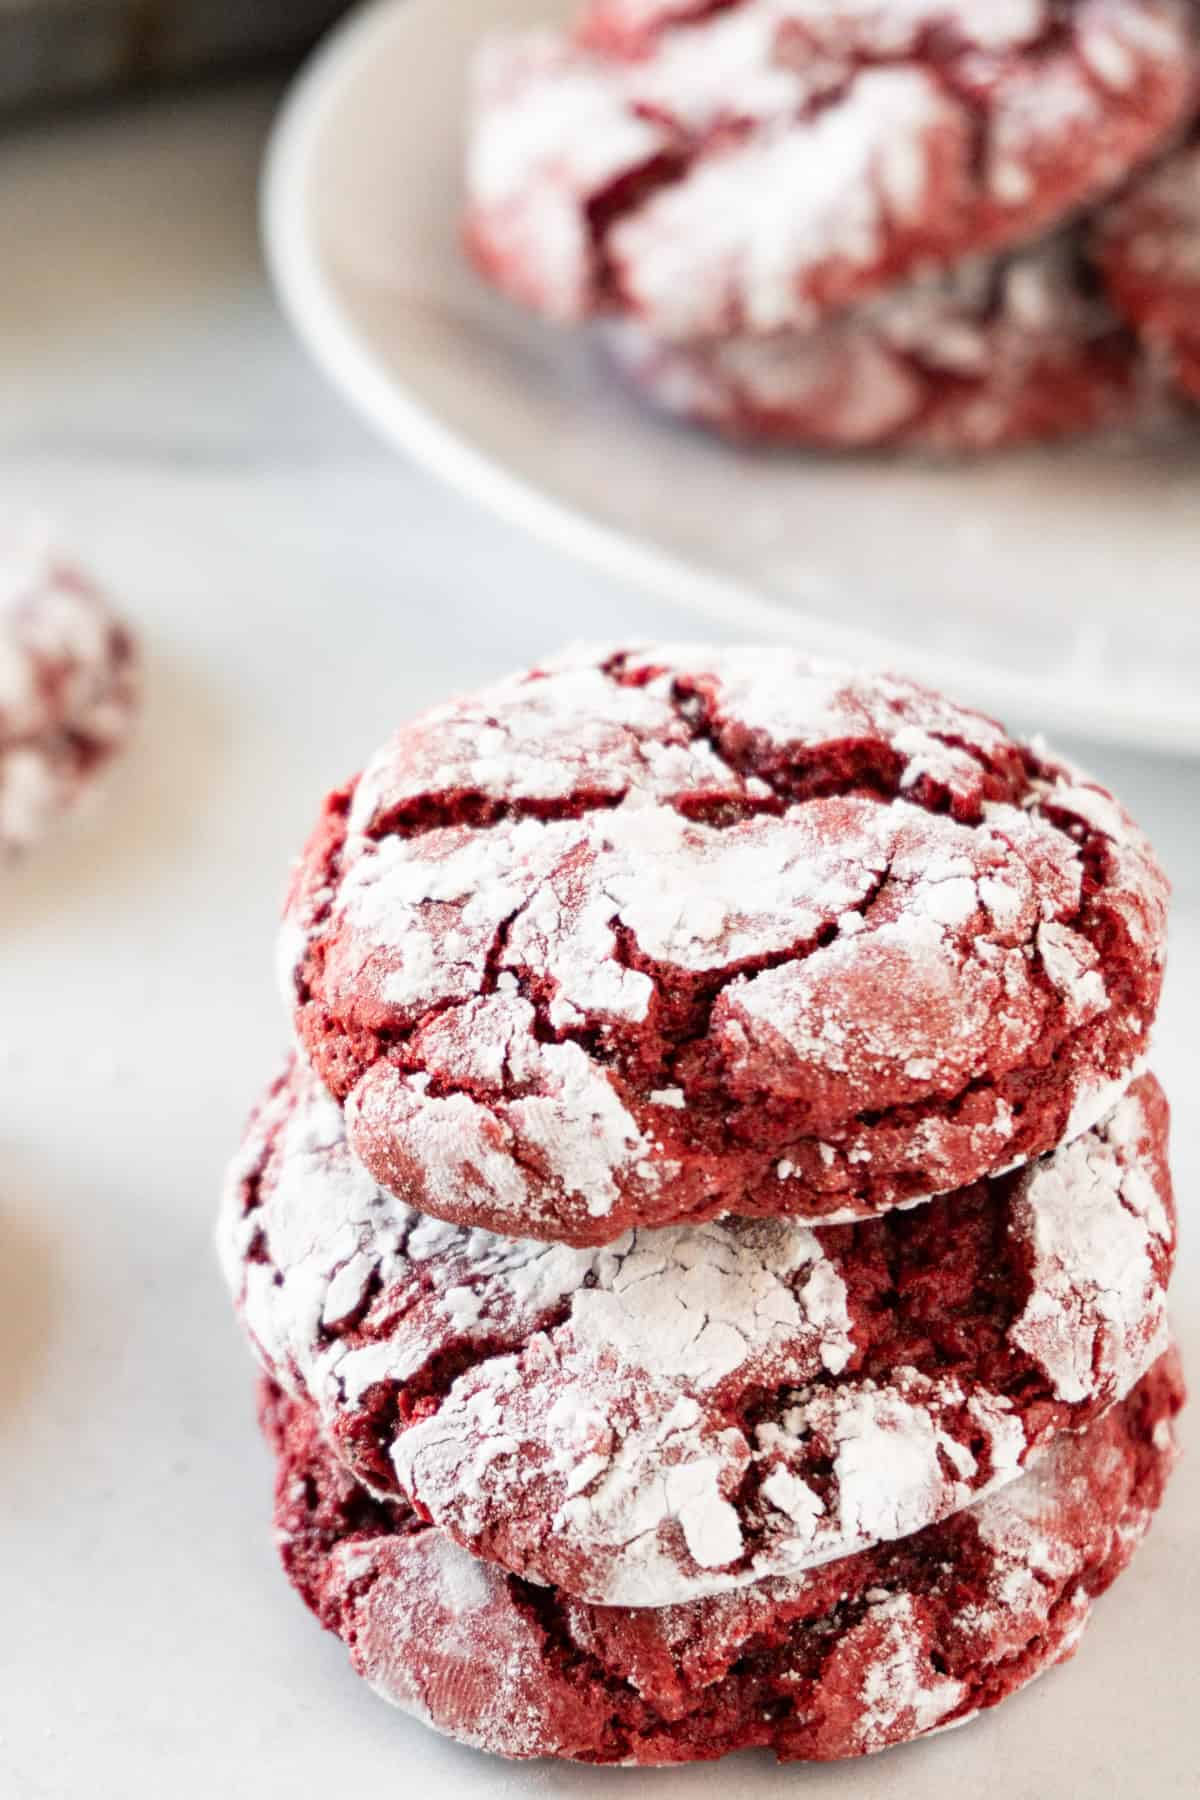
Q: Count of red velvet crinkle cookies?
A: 7